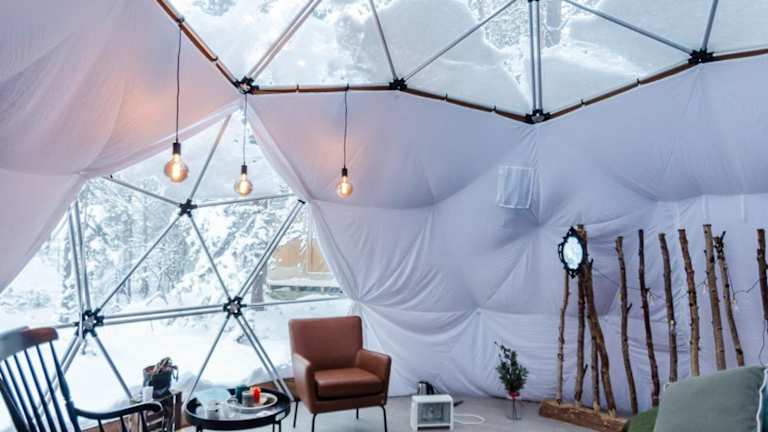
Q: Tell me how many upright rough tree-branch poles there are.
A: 11